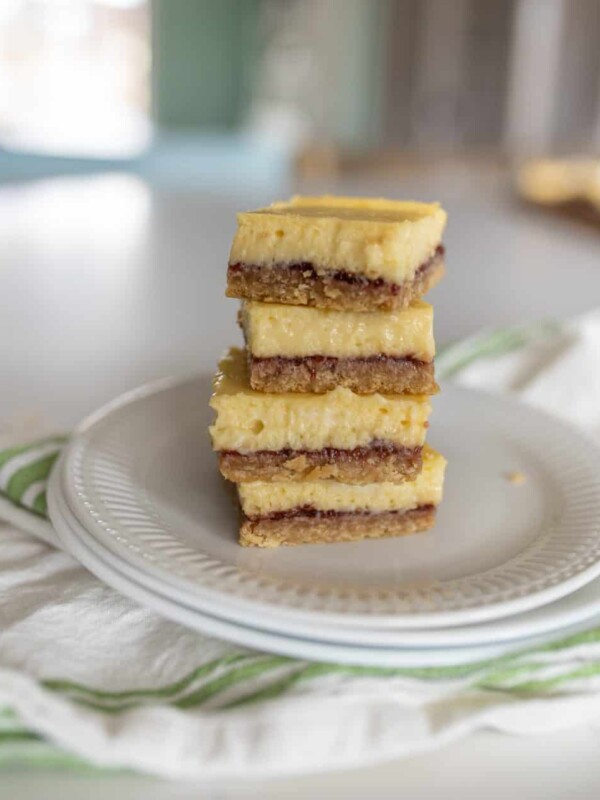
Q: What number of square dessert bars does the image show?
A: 4